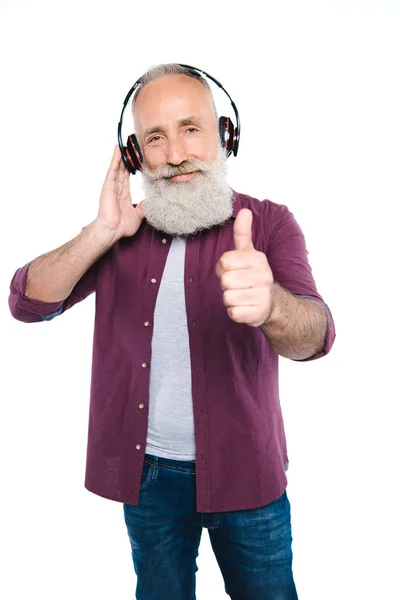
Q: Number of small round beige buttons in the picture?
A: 6